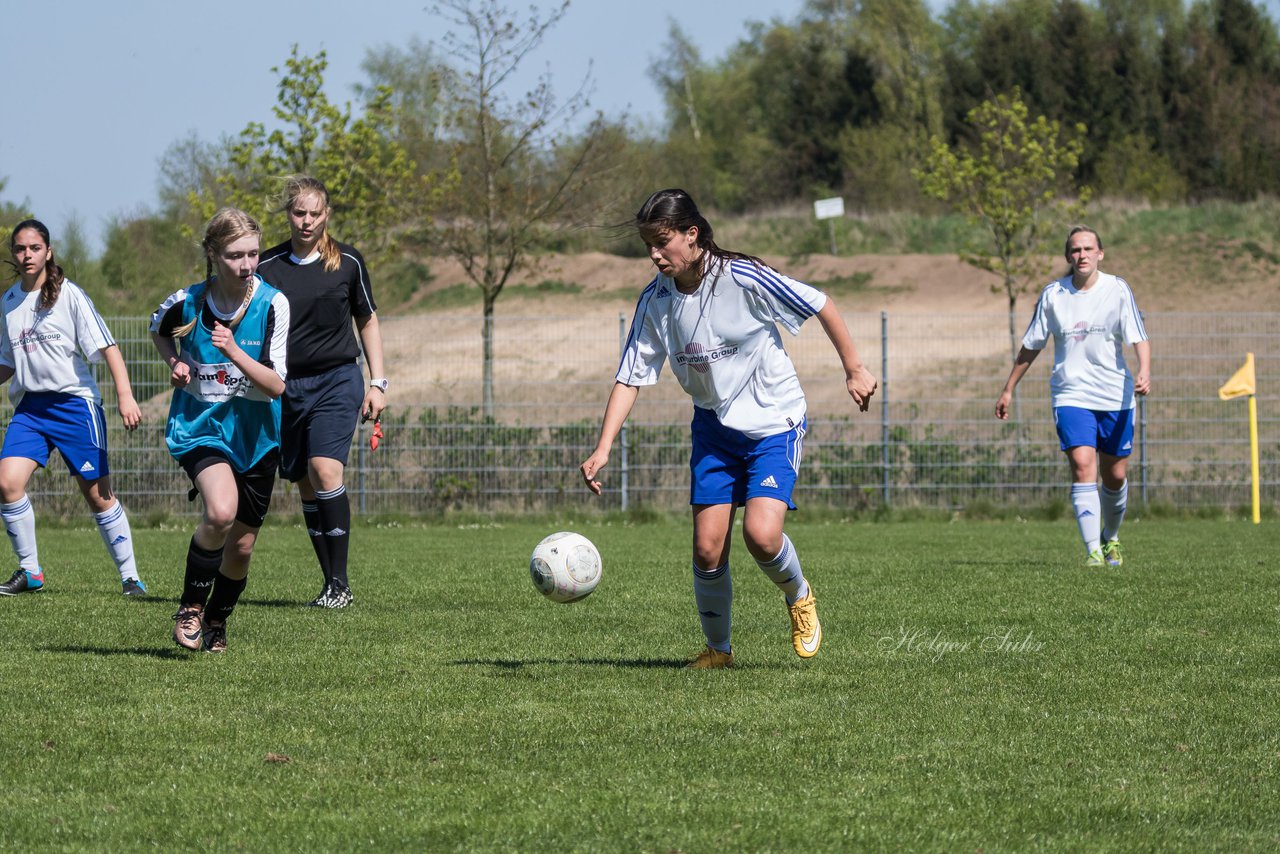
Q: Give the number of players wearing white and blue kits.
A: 3